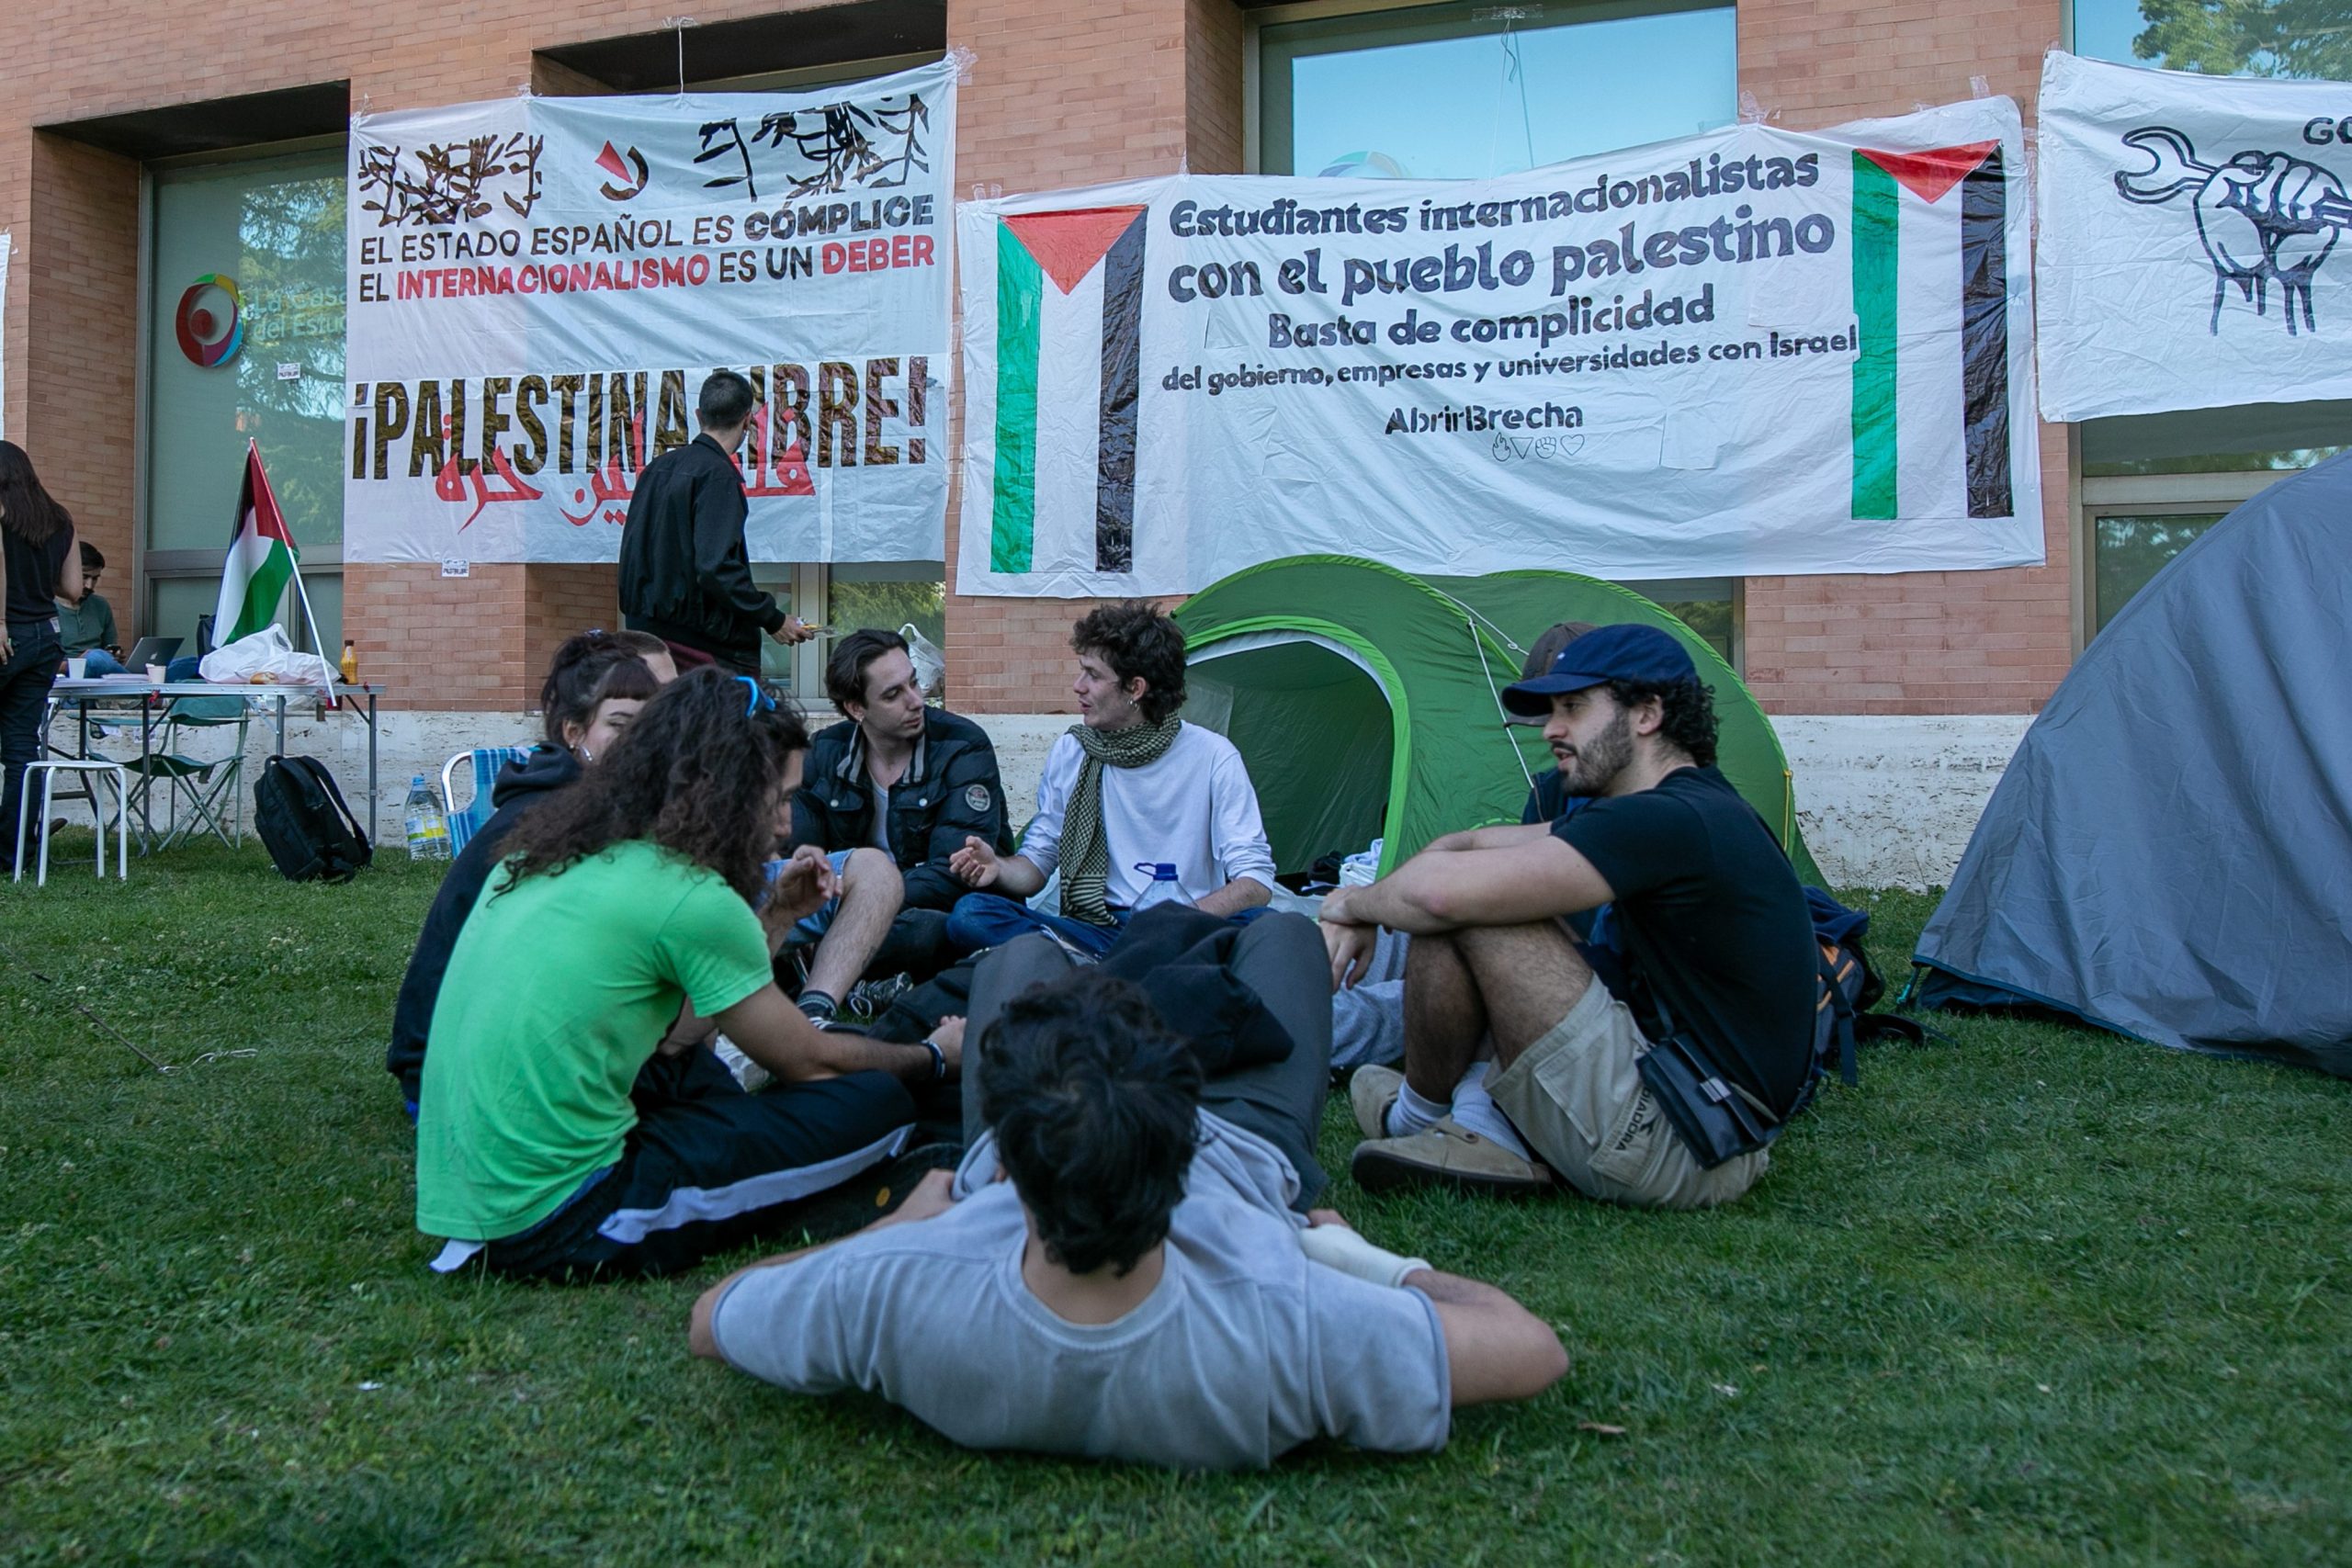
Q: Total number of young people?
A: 11